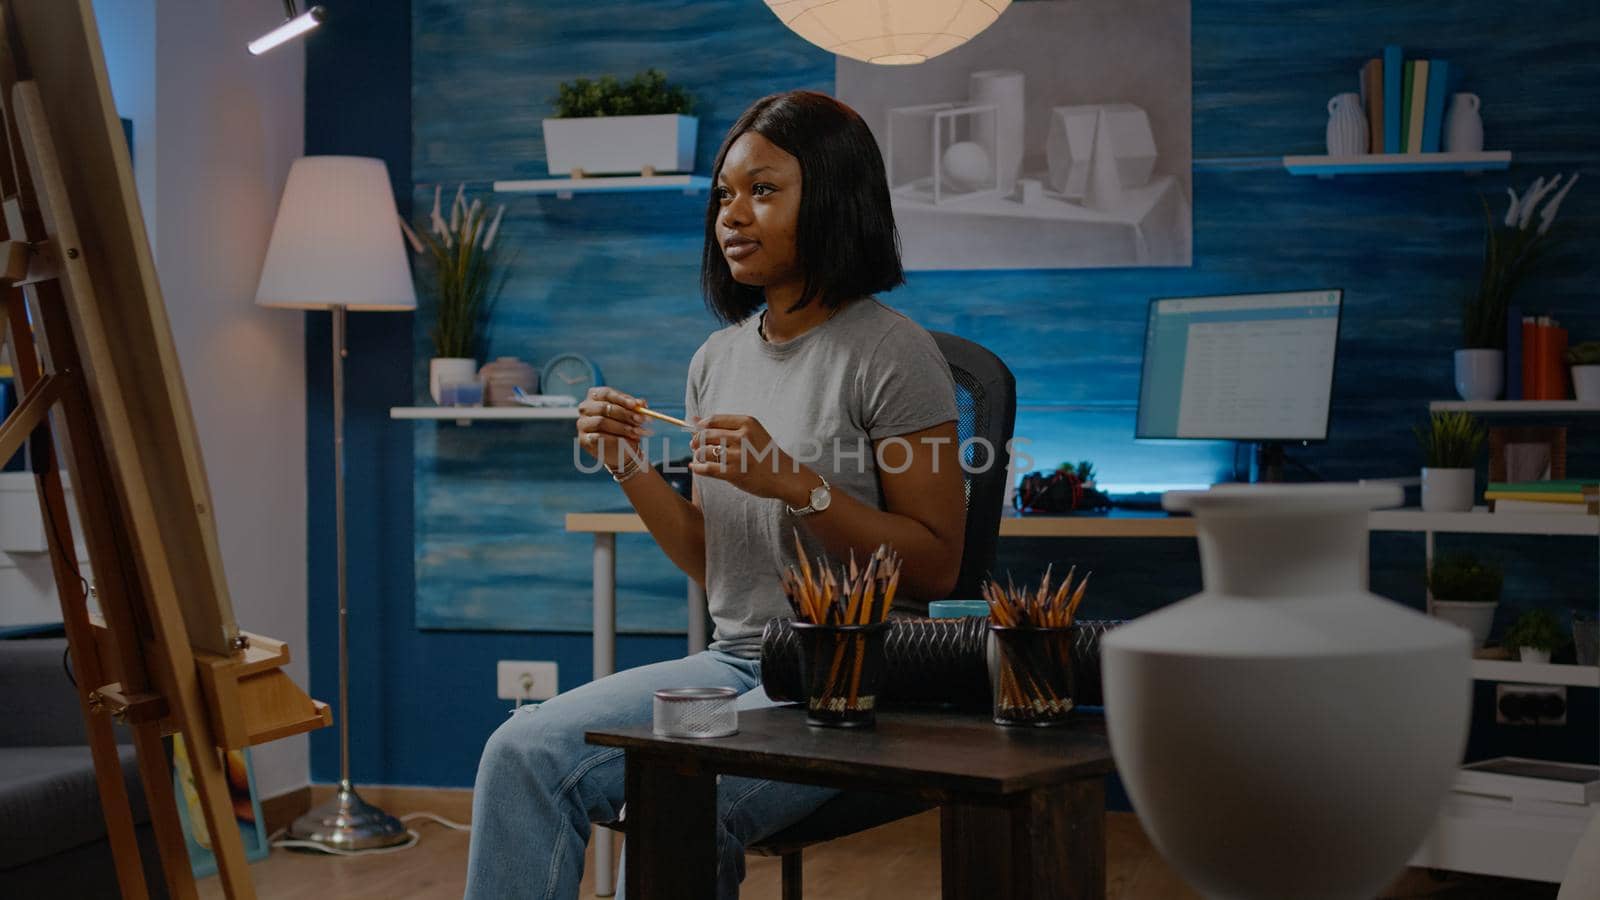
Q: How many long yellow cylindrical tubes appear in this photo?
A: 0